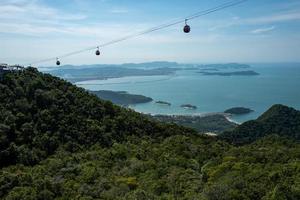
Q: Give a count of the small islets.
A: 3